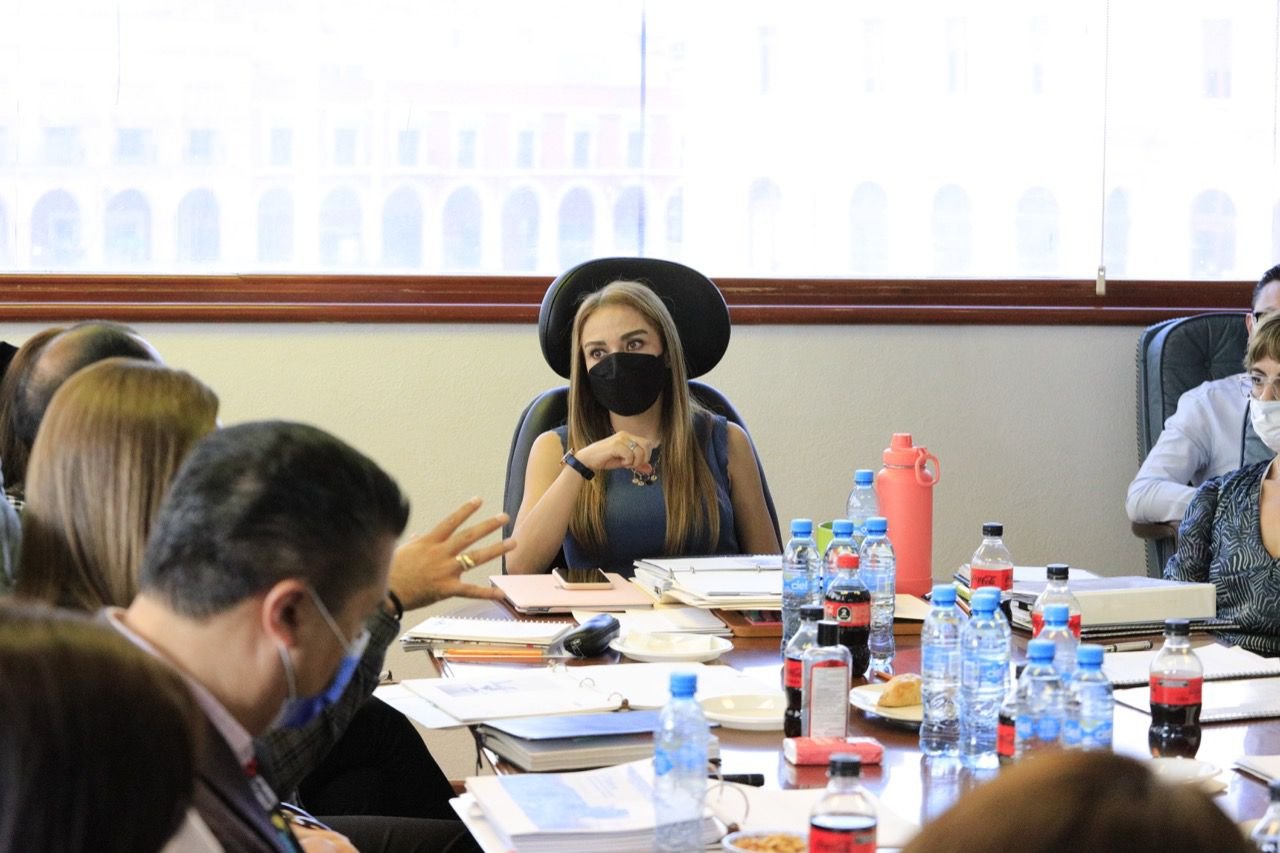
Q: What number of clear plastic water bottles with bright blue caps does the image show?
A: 11